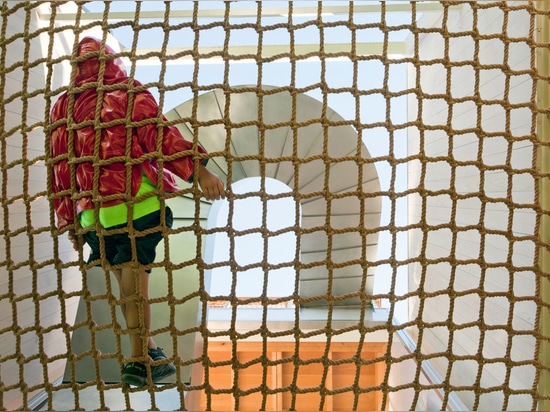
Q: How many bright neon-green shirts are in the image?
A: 1